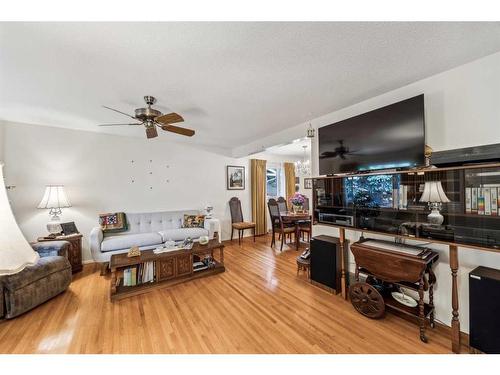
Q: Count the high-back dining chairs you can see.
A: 4